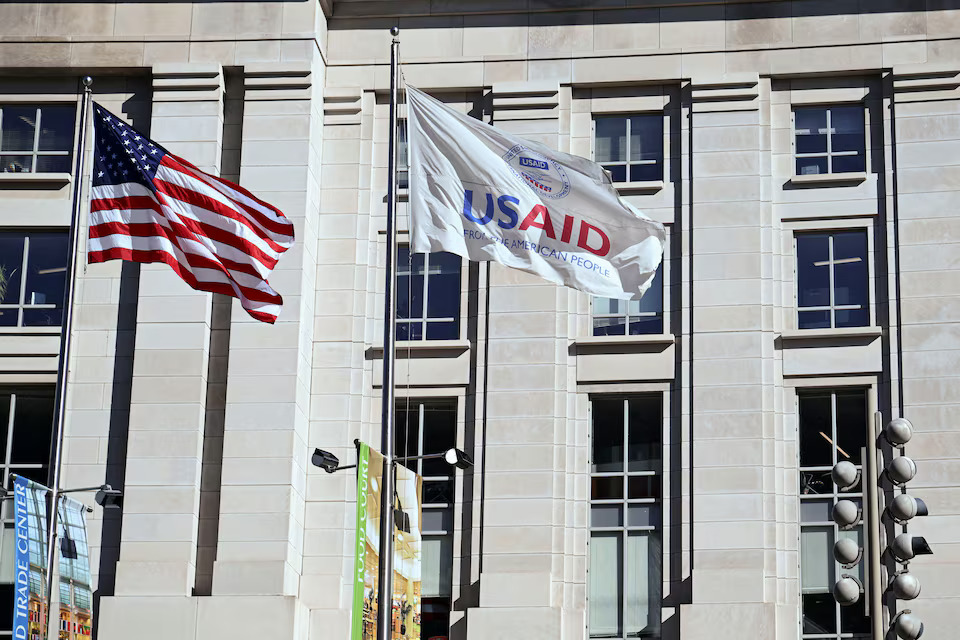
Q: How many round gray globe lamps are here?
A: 10